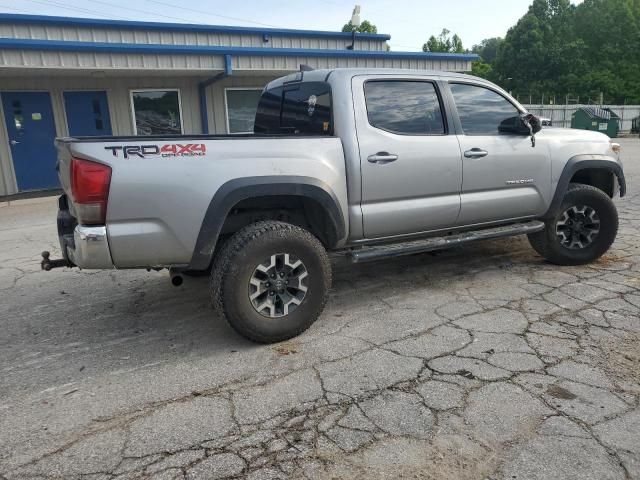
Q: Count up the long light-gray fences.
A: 1